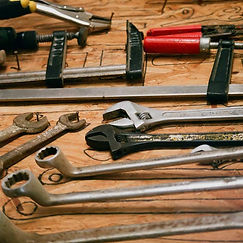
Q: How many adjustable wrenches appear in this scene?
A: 2